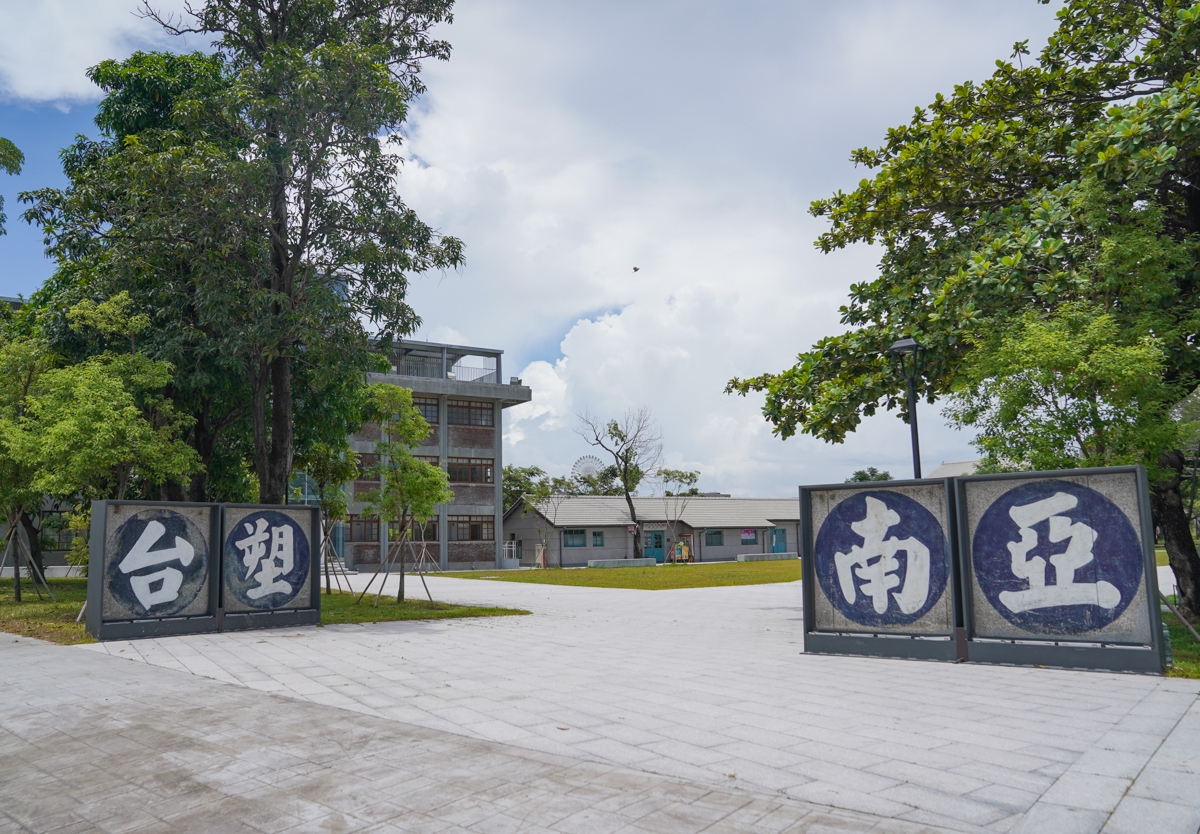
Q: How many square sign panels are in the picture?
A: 4